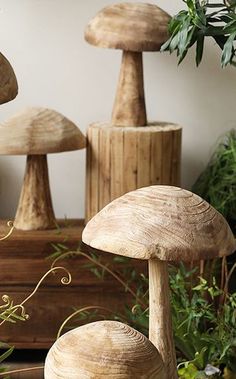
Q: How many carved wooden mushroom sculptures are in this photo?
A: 5